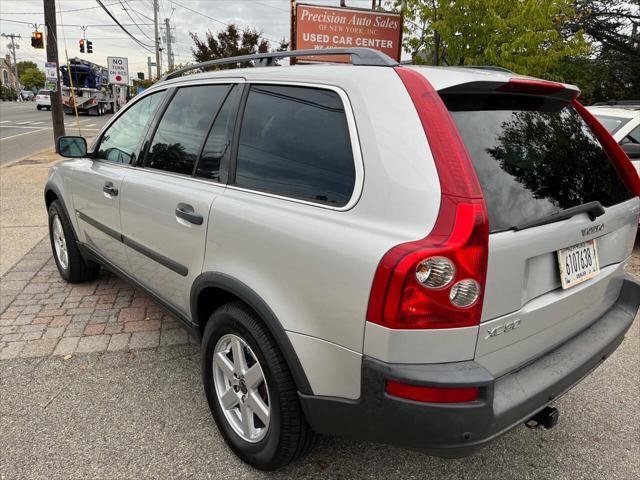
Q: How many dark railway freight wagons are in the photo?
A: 0